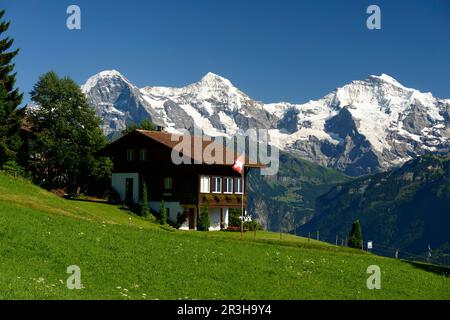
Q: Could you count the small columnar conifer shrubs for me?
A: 4